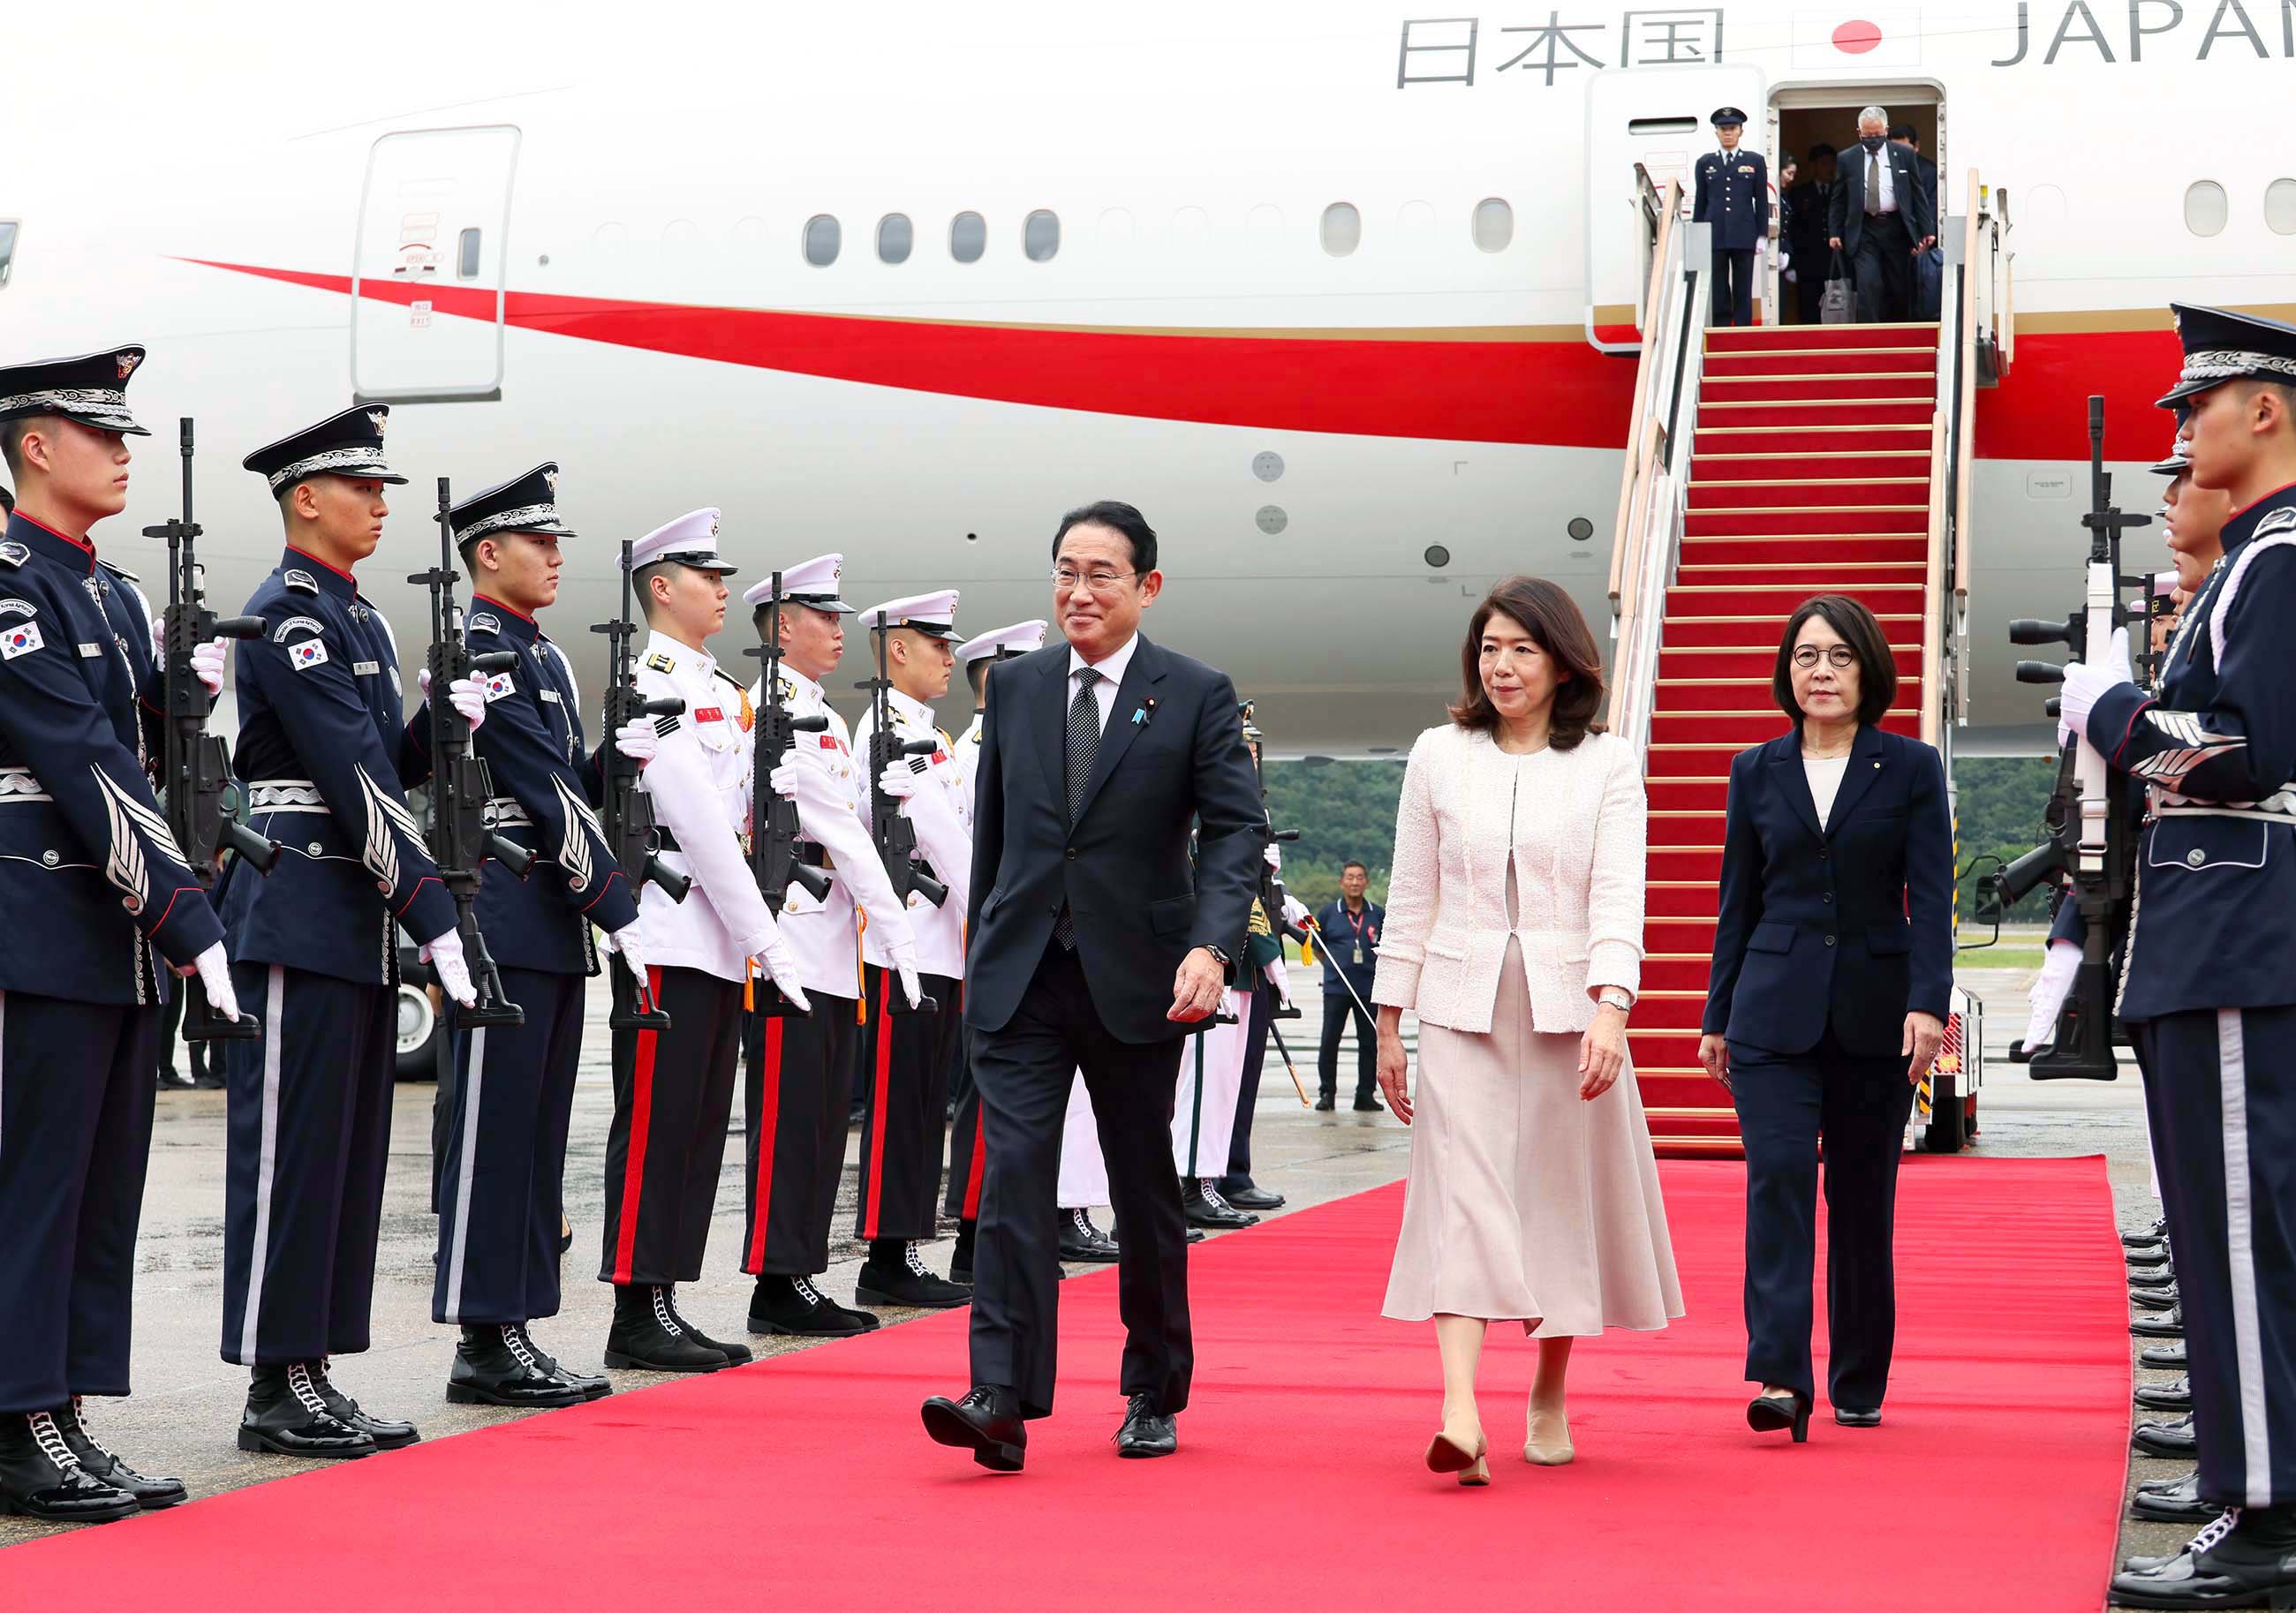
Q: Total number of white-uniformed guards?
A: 4